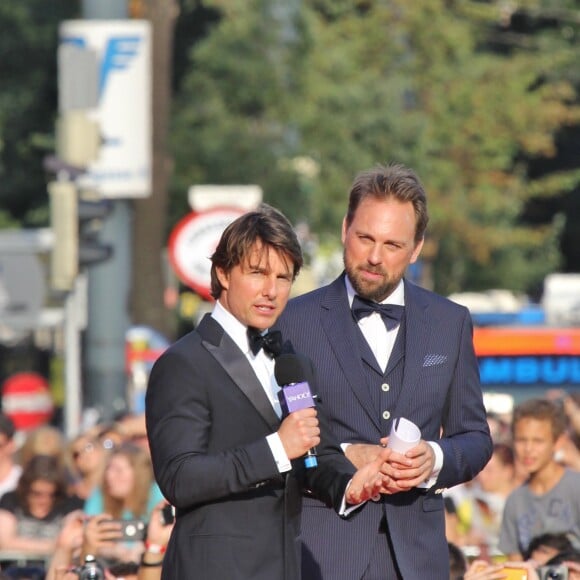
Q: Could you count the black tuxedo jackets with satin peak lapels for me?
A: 1